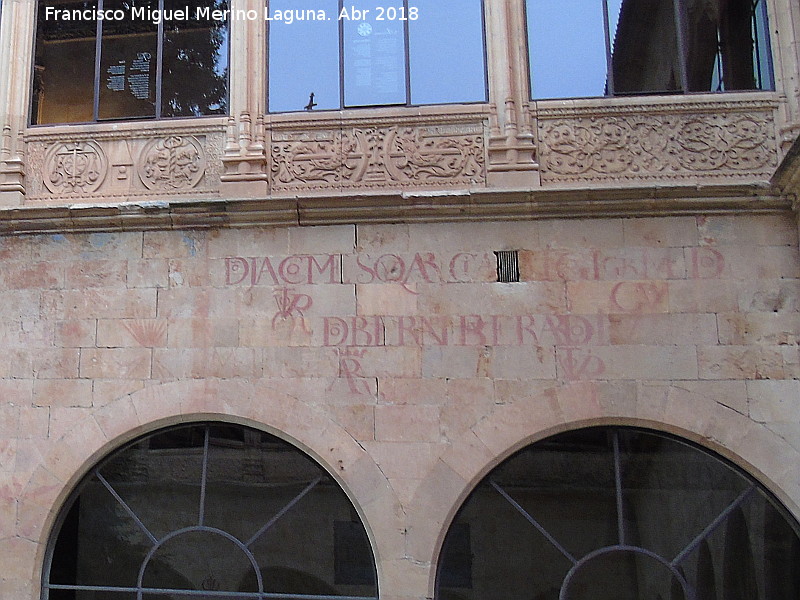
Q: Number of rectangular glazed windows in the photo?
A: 3